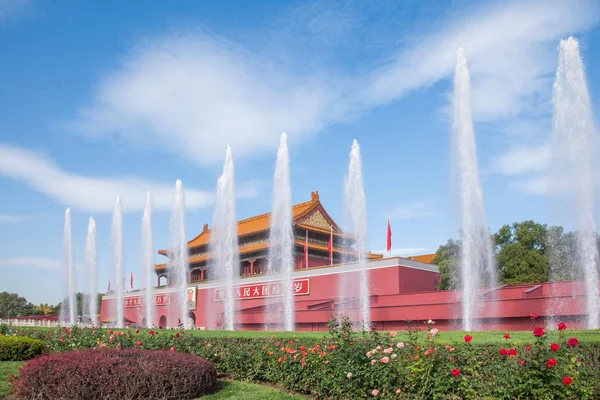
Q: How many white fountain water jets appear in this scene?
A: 10